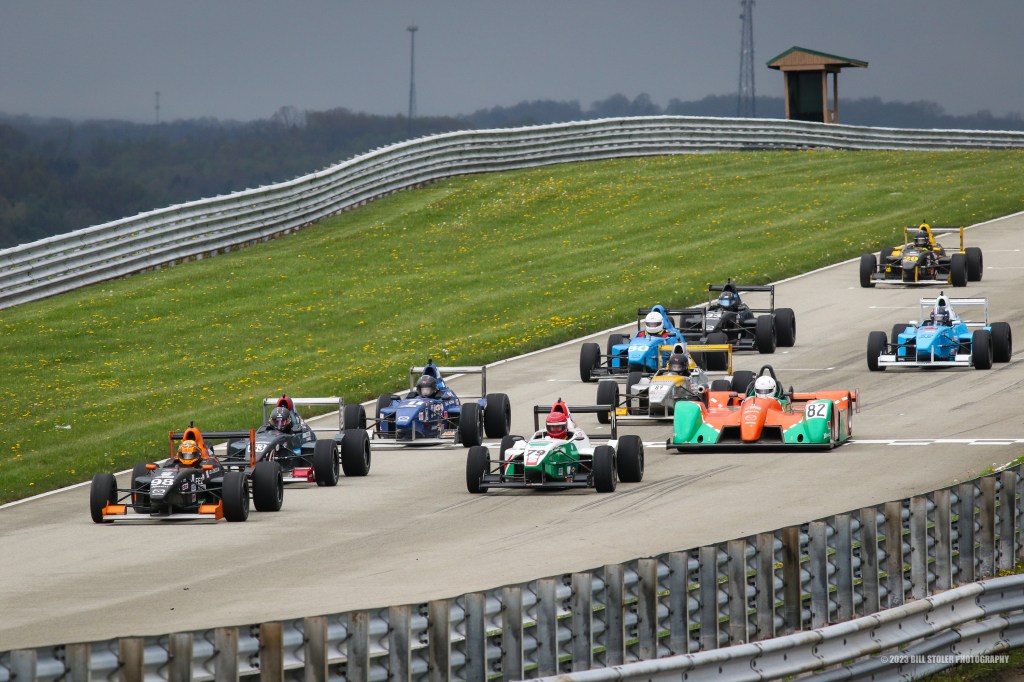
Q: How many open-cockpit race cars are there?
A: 10